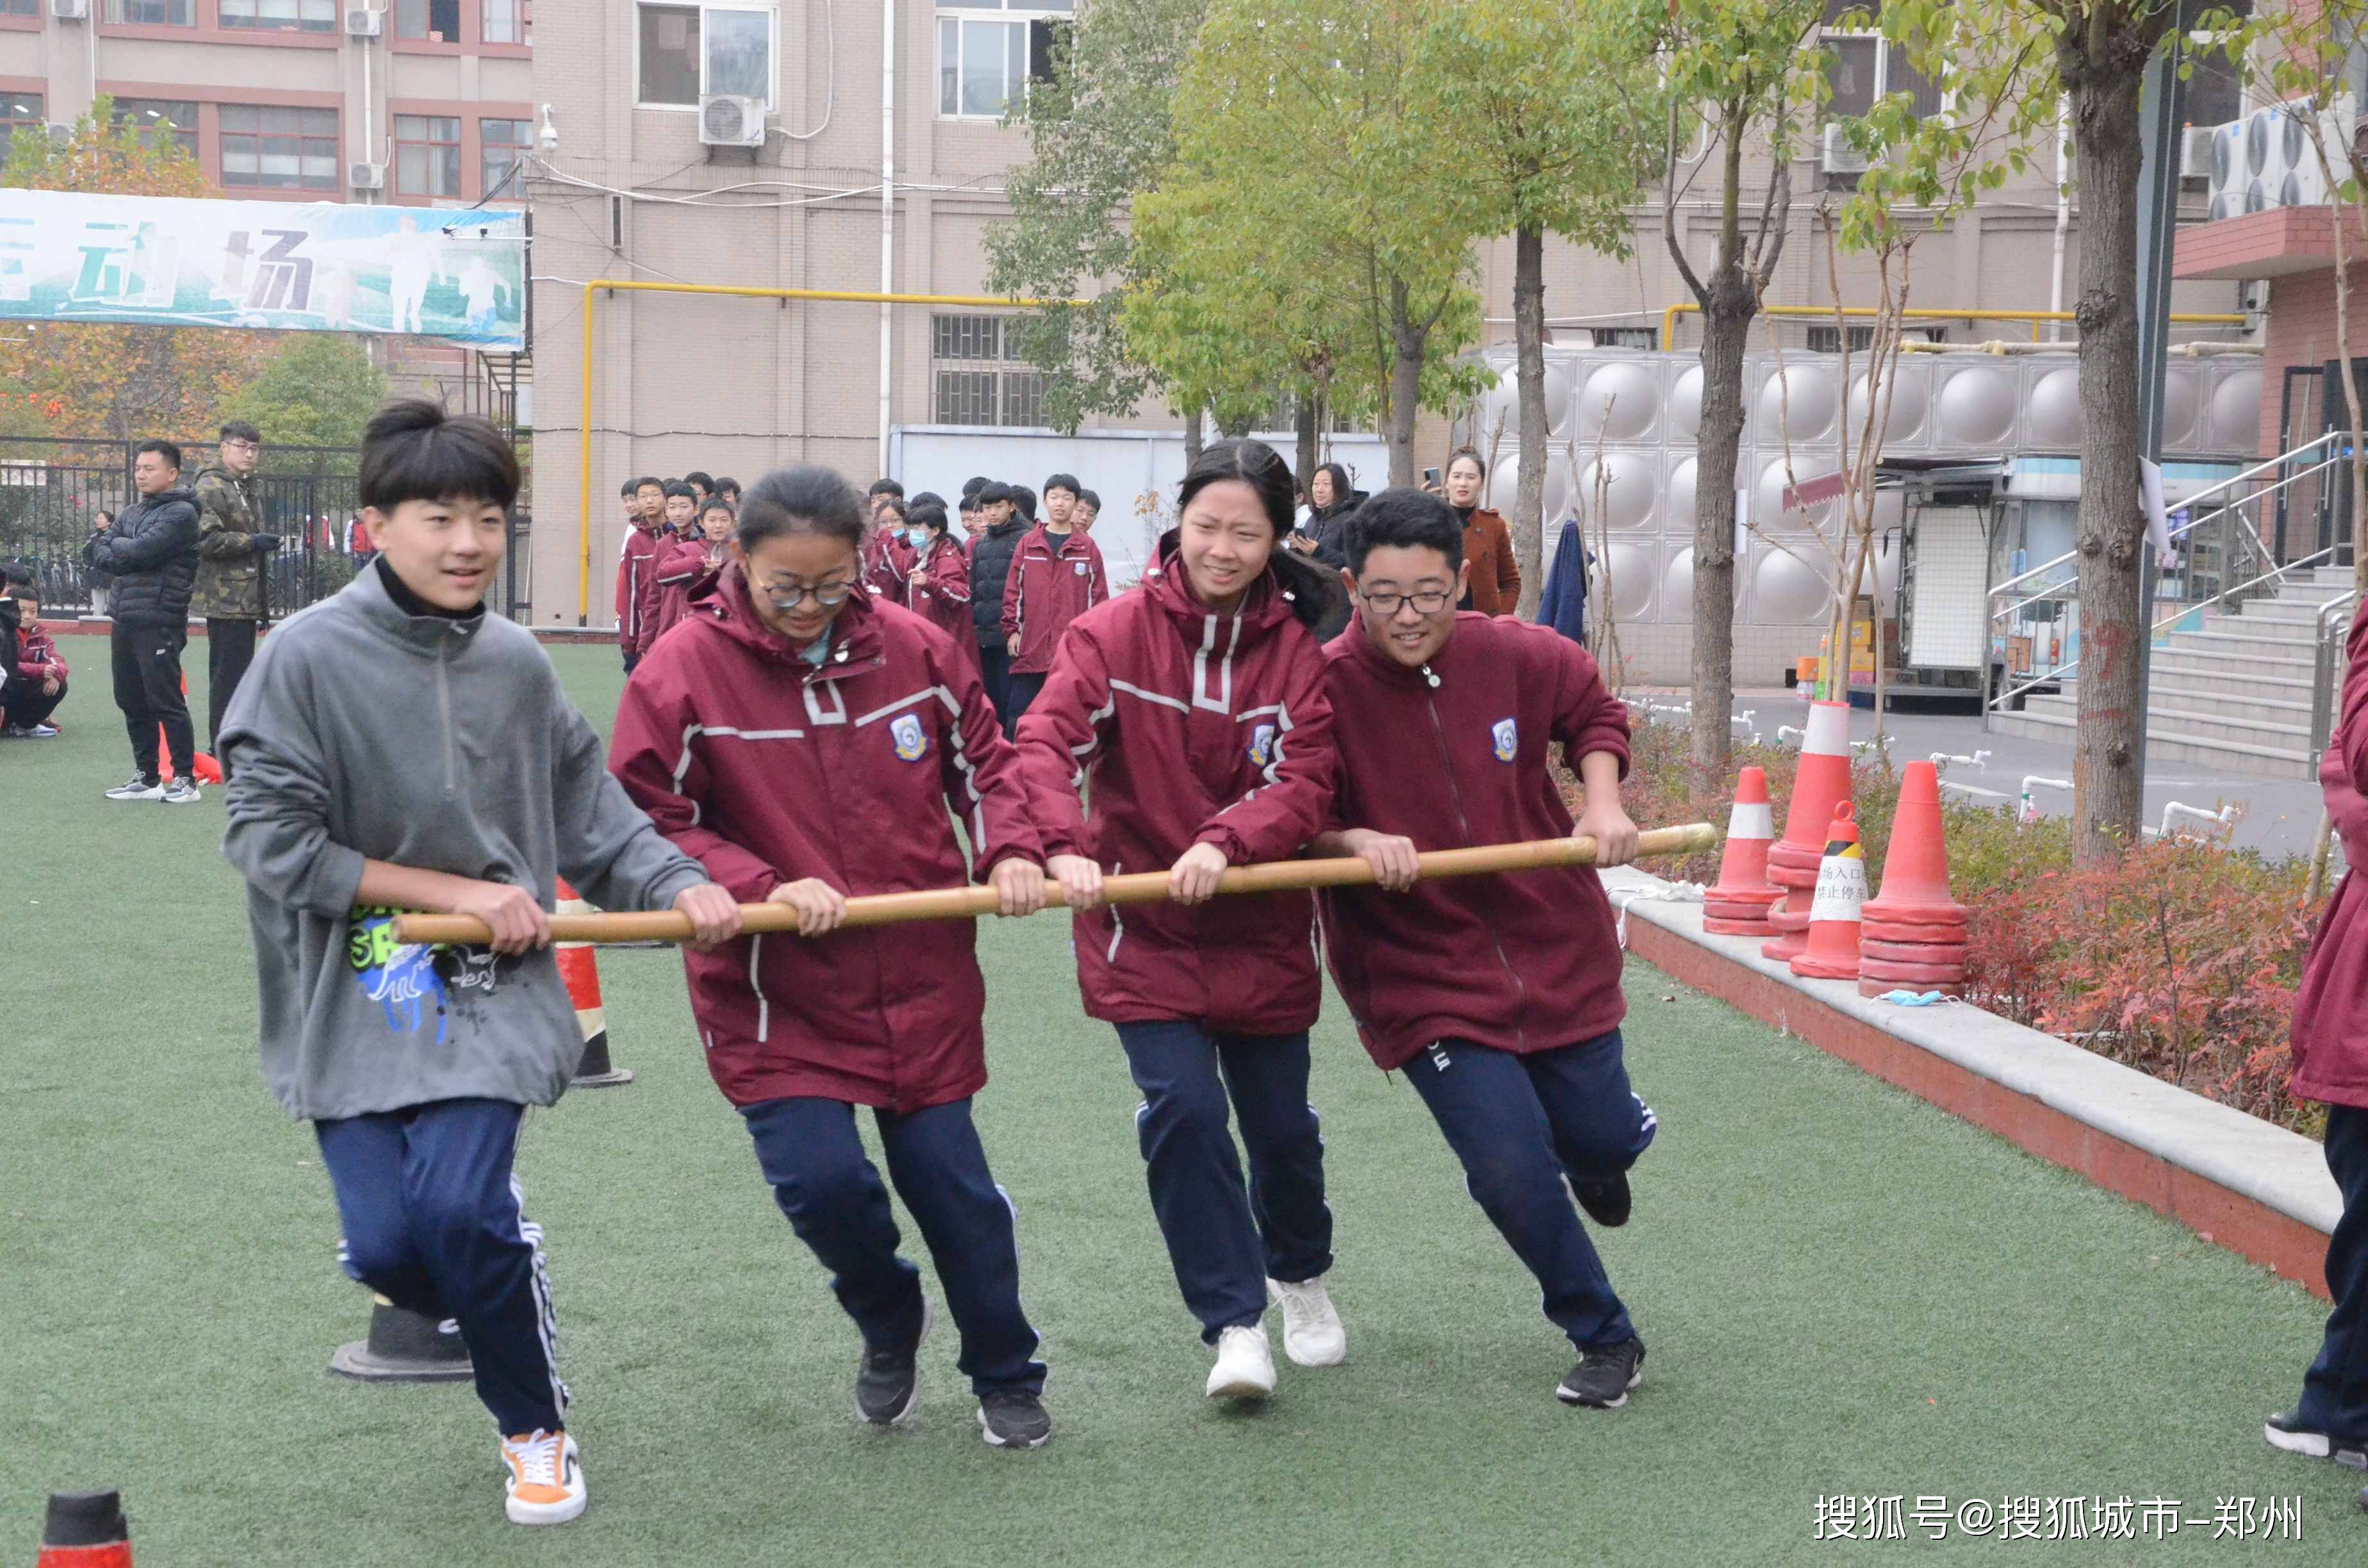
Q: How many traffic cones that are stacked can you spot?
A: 12